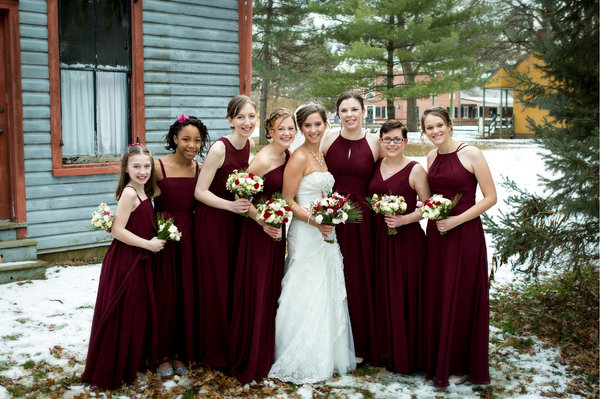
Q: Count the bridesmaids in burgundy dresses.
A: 7